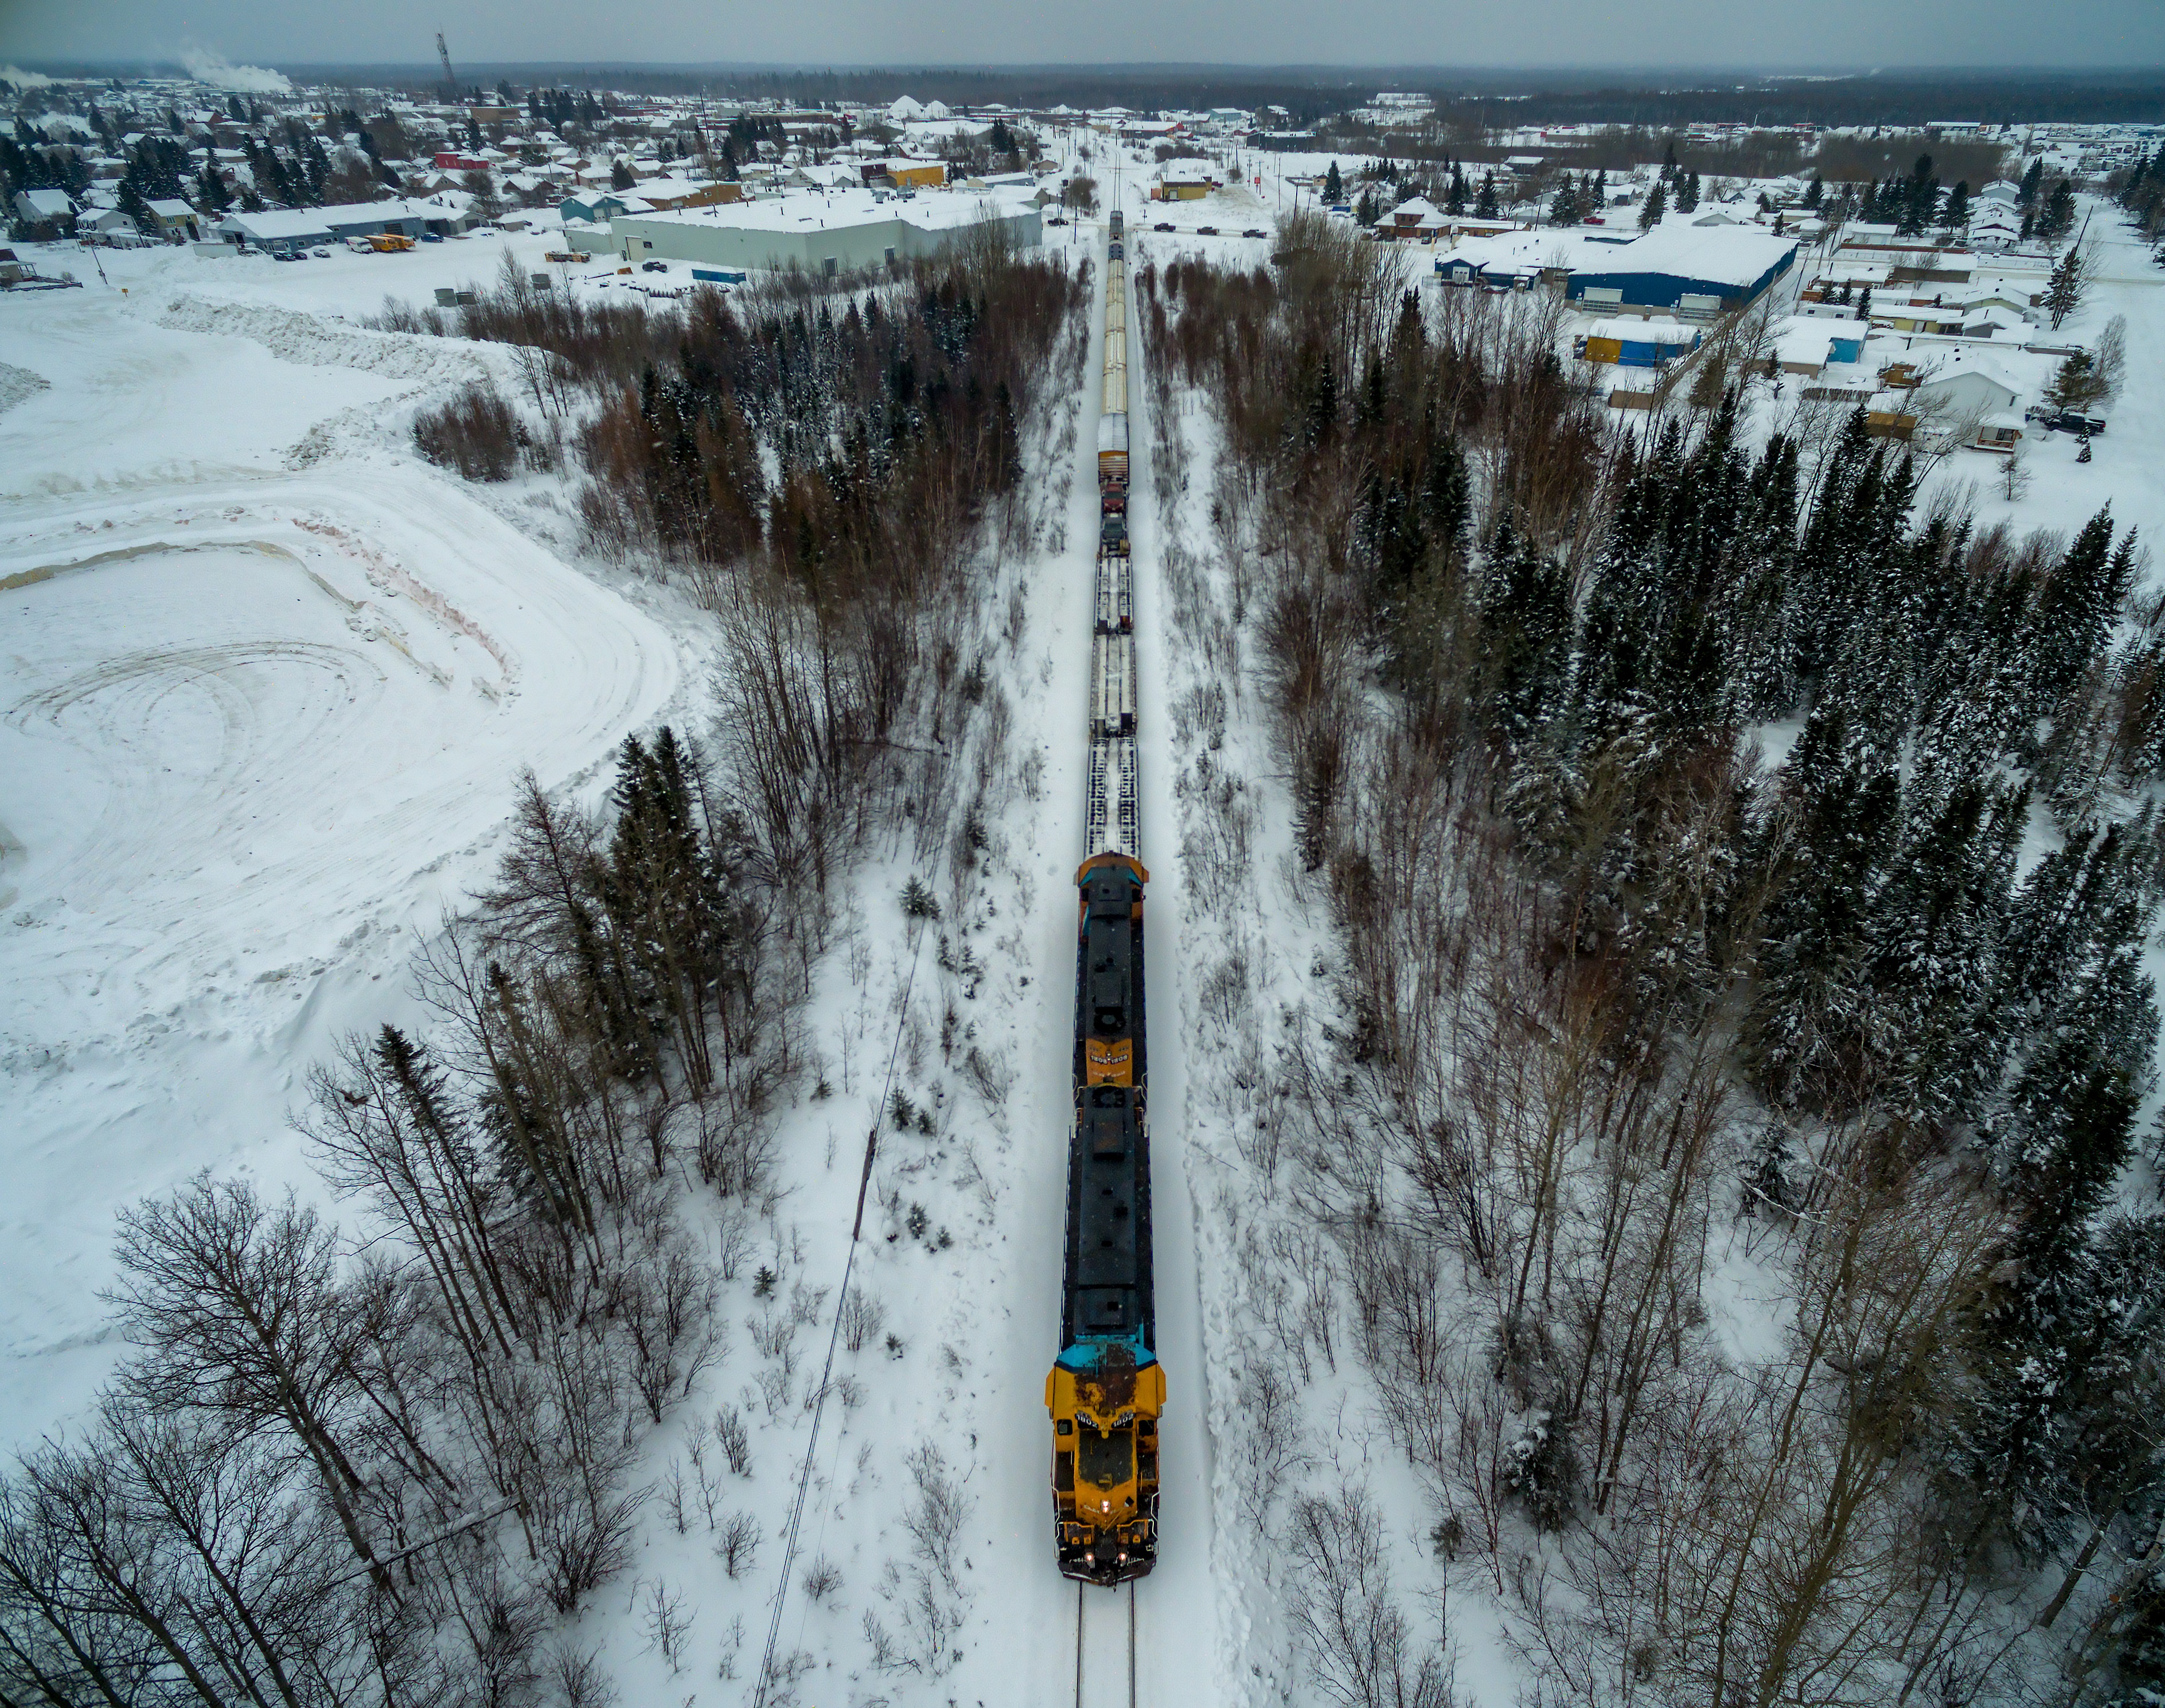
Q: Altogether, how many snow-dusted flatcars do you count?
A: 3